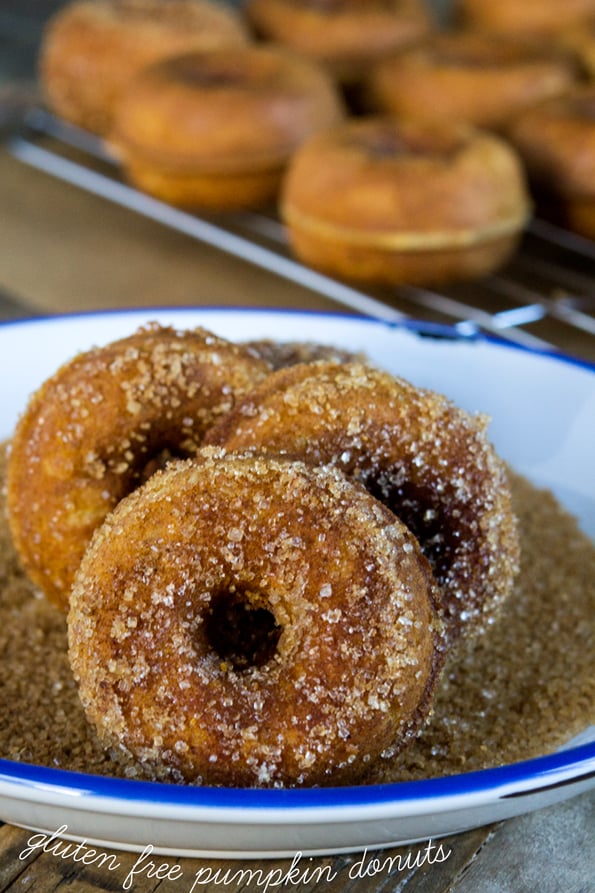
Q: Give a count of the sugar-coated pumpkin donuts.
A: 3